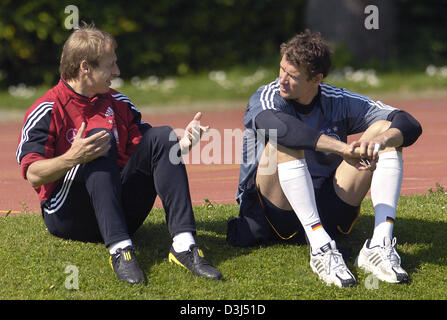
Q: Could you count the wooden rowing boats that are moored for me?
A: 0